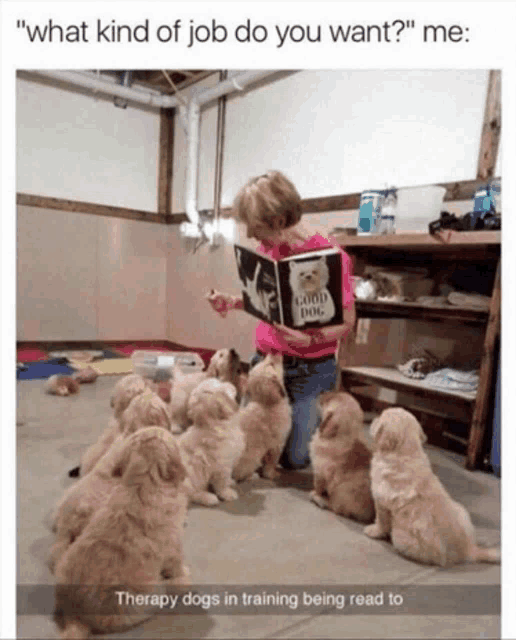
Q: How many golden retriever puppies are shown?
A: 8